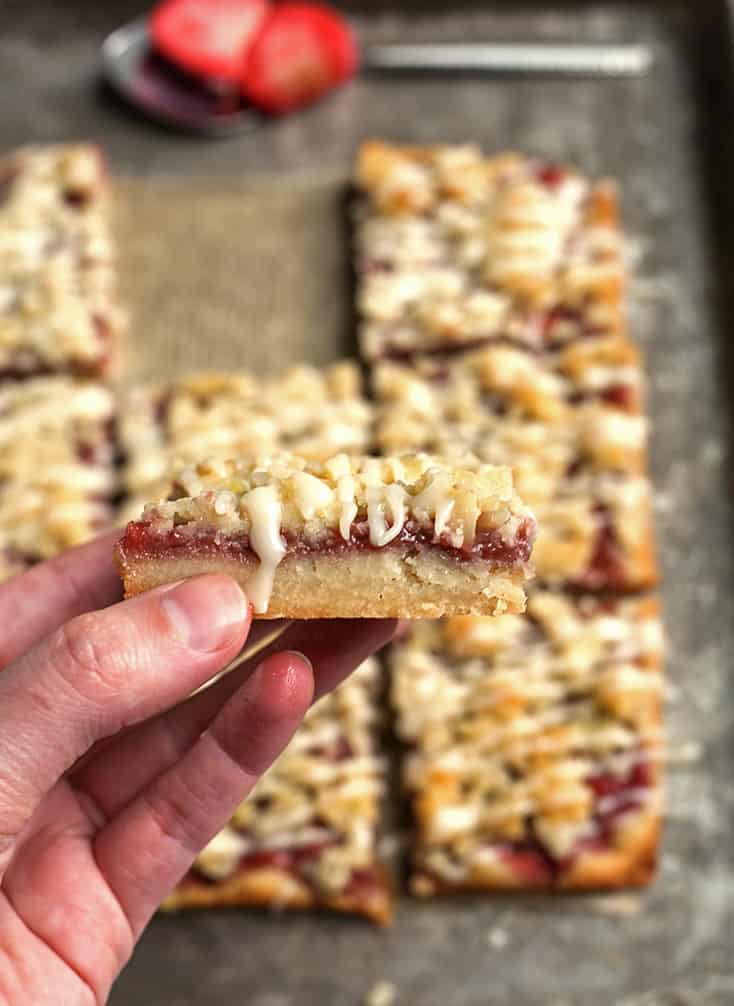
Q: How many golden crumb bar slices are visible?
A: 8